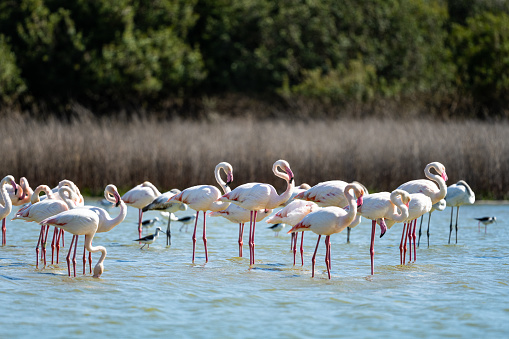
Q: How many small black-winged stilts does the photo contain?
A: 5